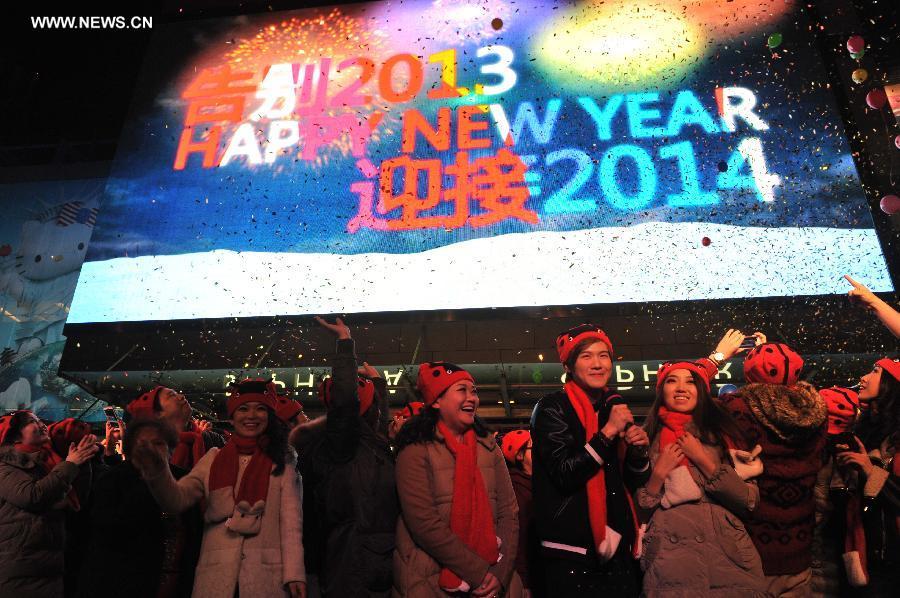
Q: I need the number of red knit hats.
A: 14